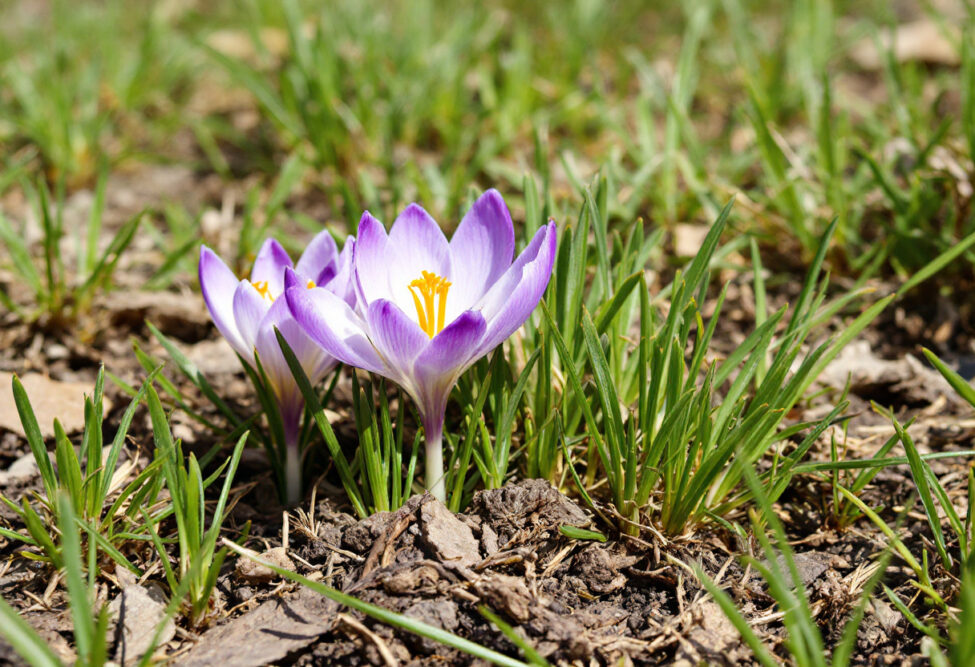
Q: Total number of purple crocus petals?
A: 13